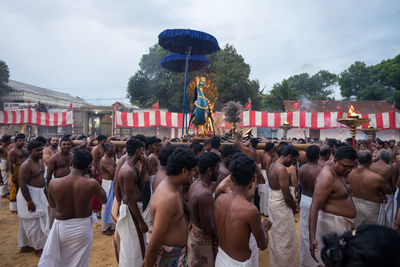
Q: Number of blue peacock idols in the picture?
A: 1